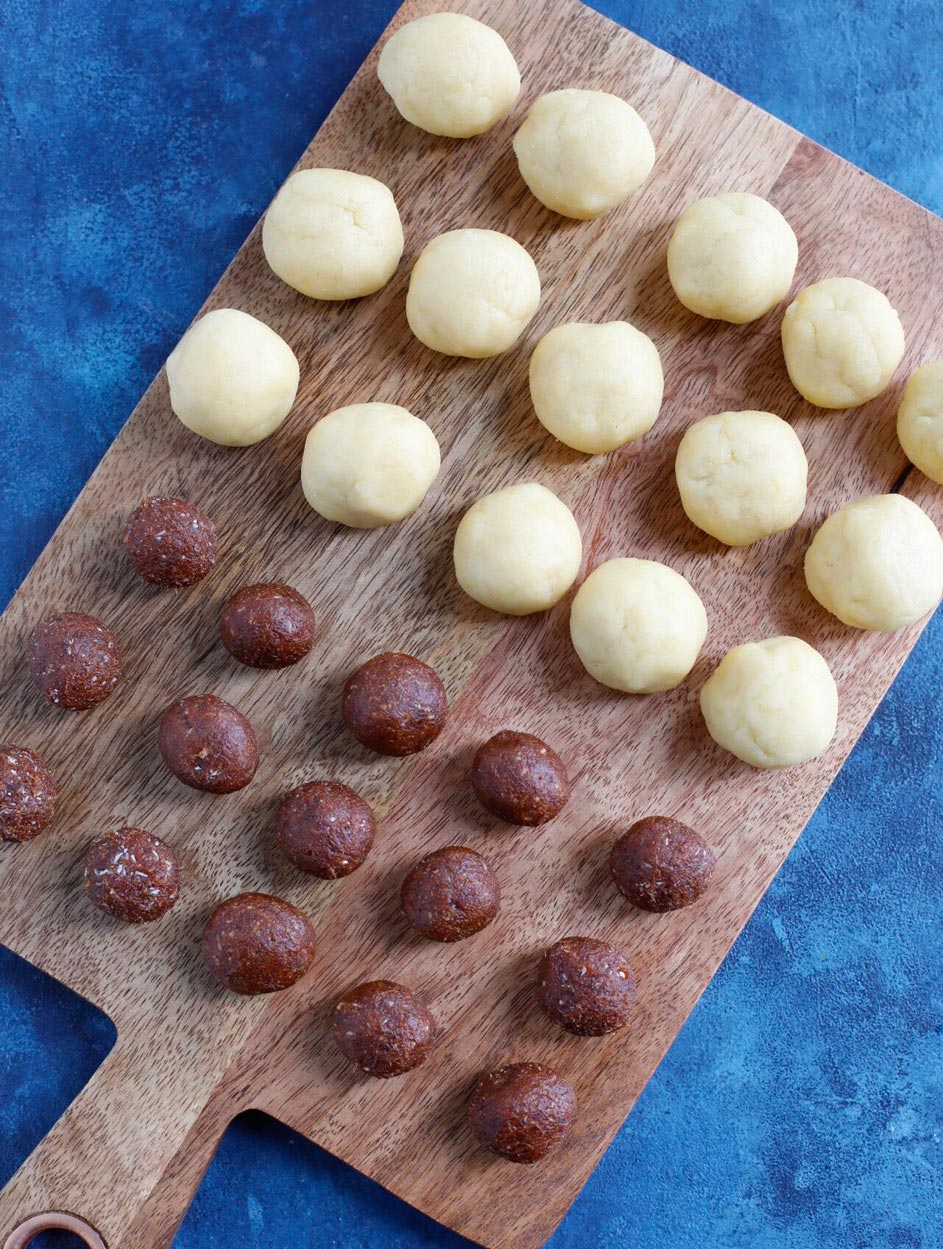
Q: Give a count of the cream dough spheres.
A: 15